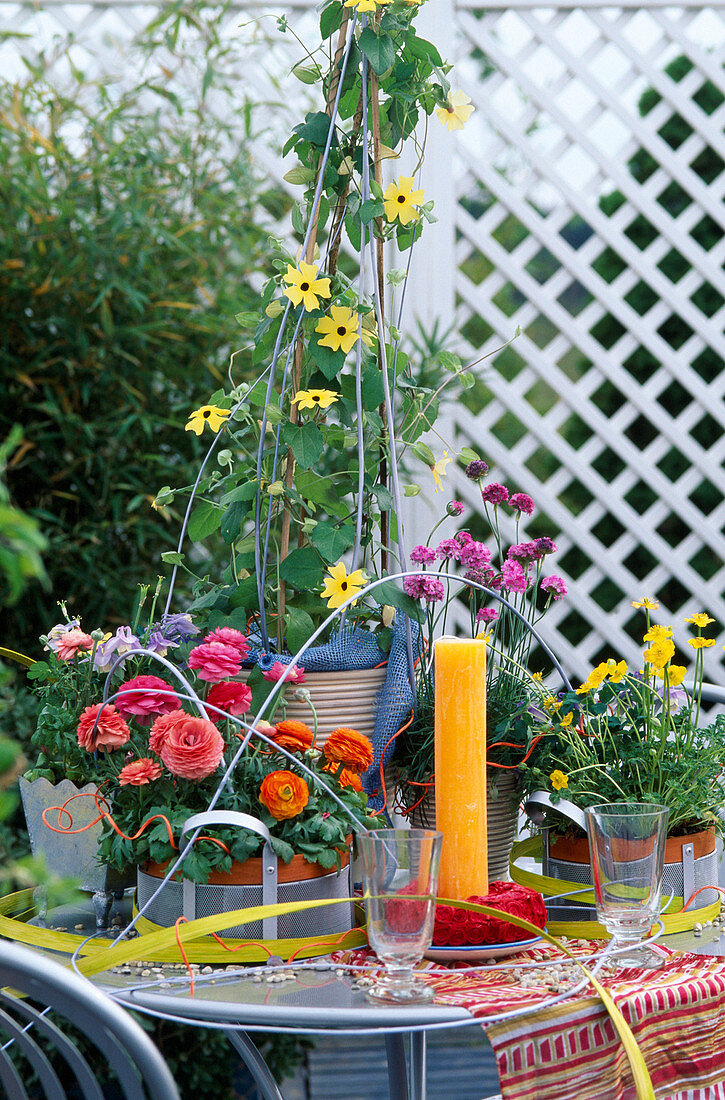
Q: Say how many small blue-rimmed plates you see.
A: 1